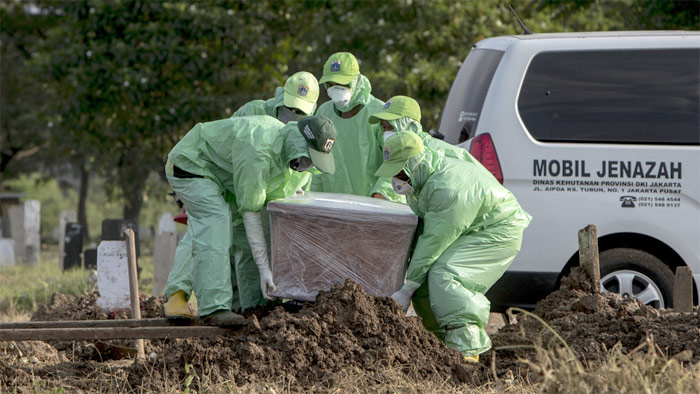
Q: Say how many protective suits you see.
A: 5